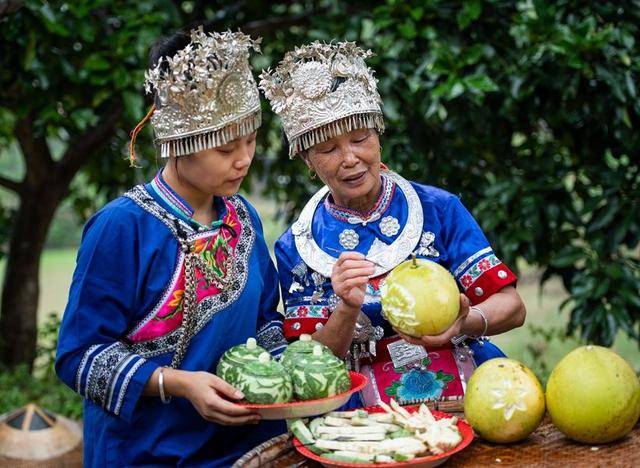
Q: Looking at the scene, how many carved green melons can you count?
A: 4